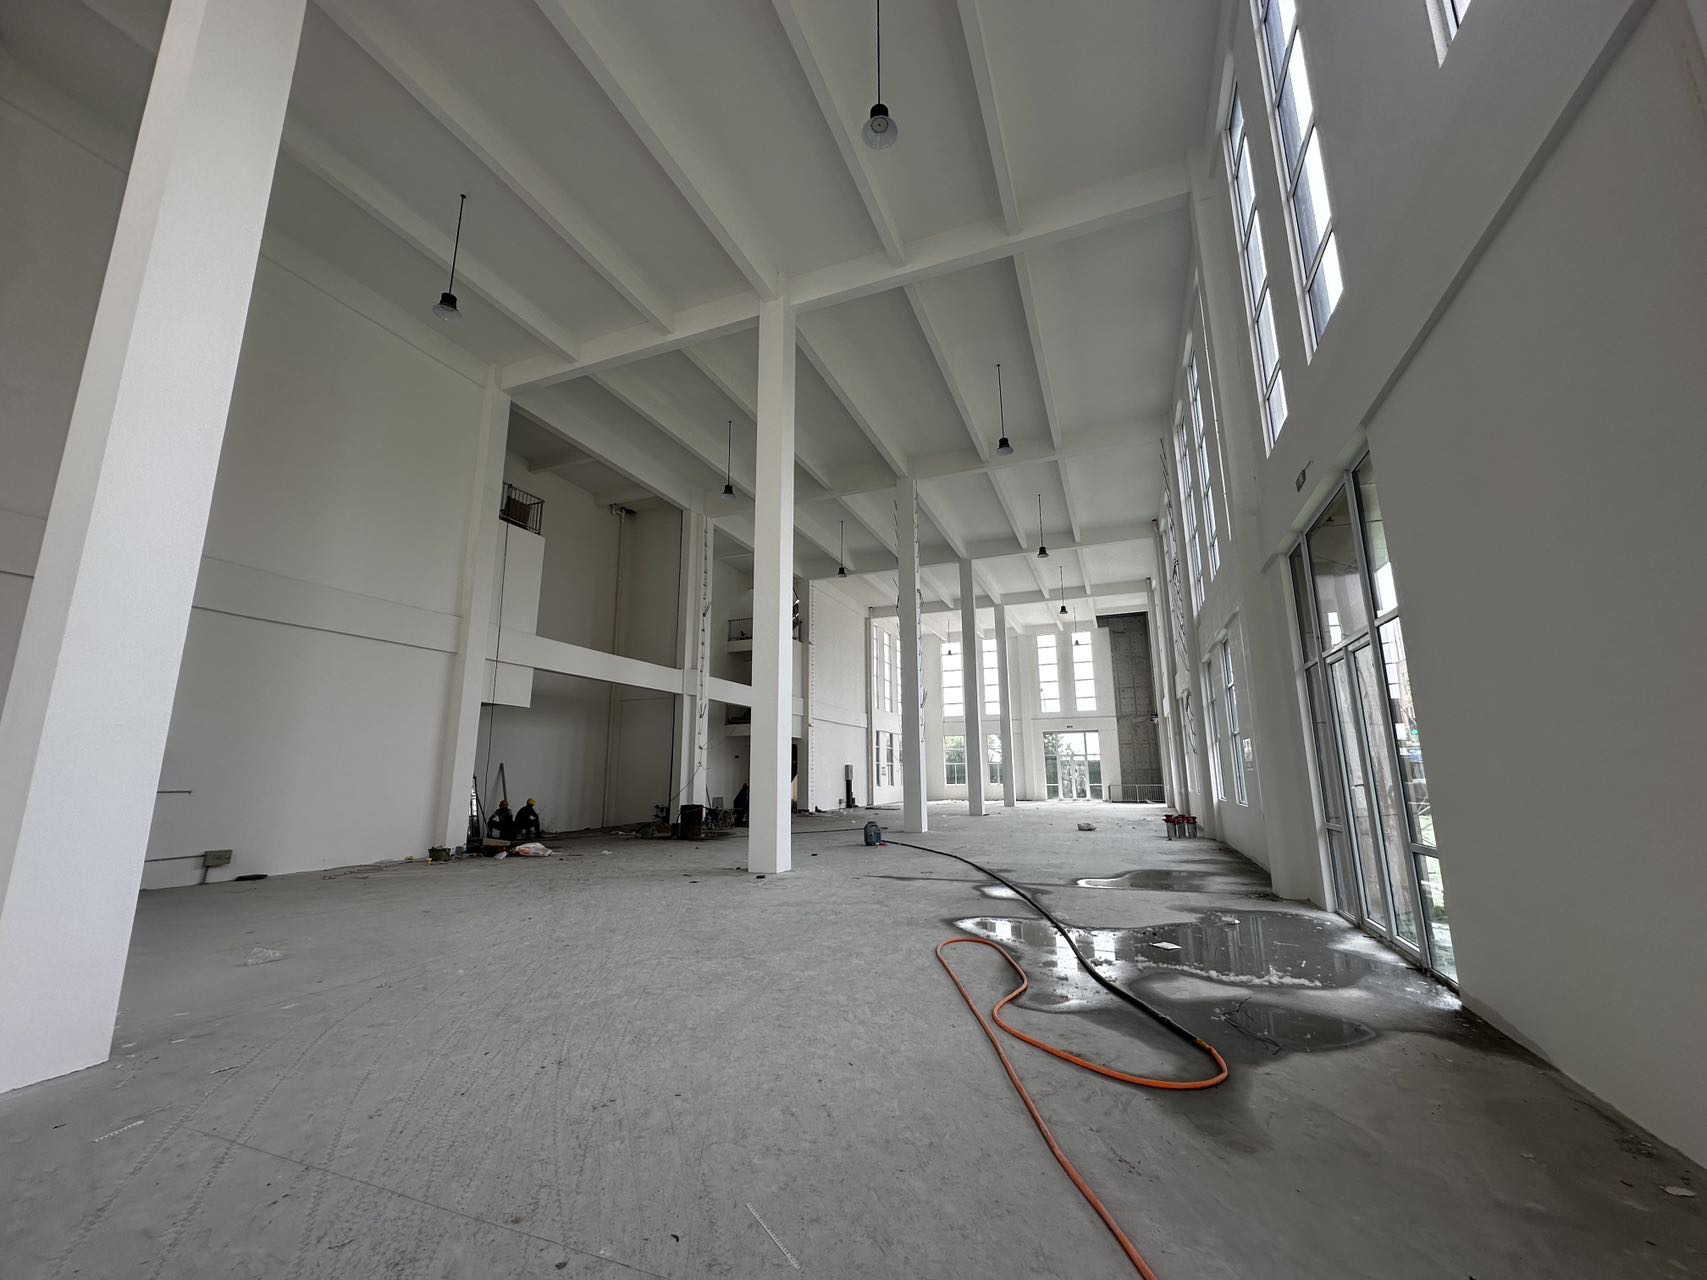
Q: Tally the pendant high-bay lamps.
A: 9